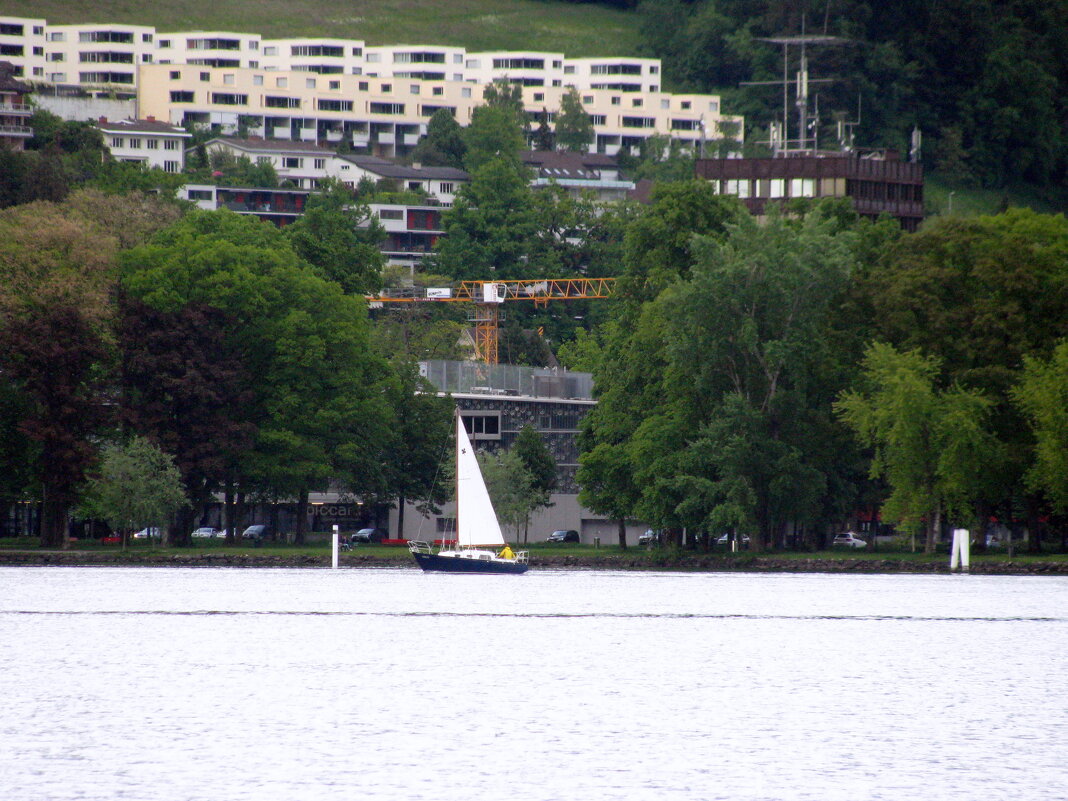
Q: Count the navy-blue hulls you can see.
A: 1